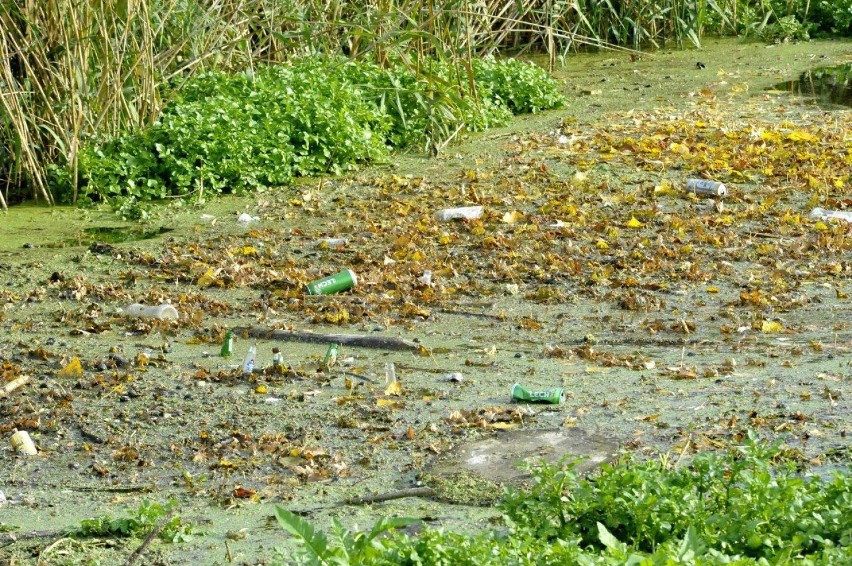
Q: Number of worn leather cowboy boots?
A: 0